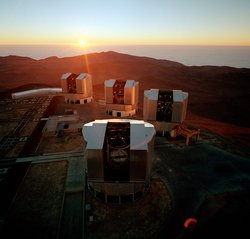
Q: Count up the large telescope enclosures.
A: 4